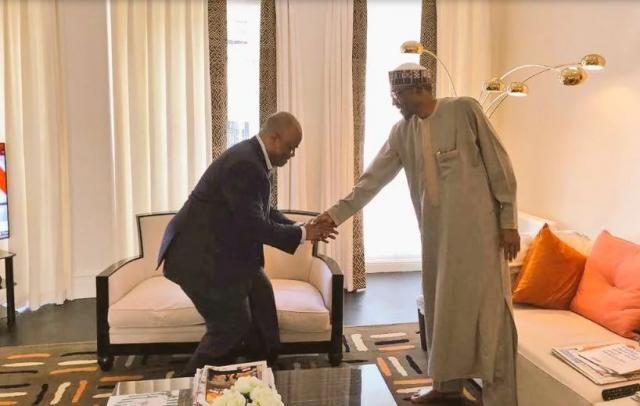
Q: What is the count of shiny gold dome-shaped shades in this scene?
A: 5